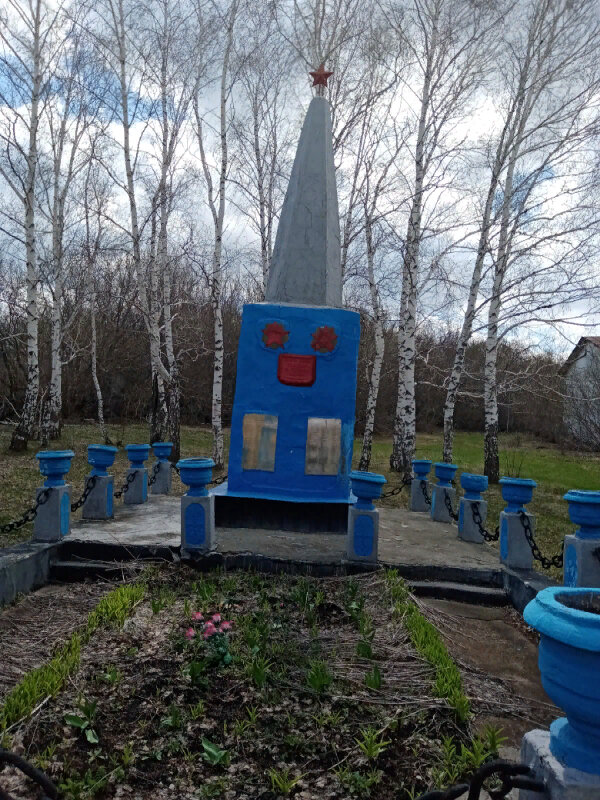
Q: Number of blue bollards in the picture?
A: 12